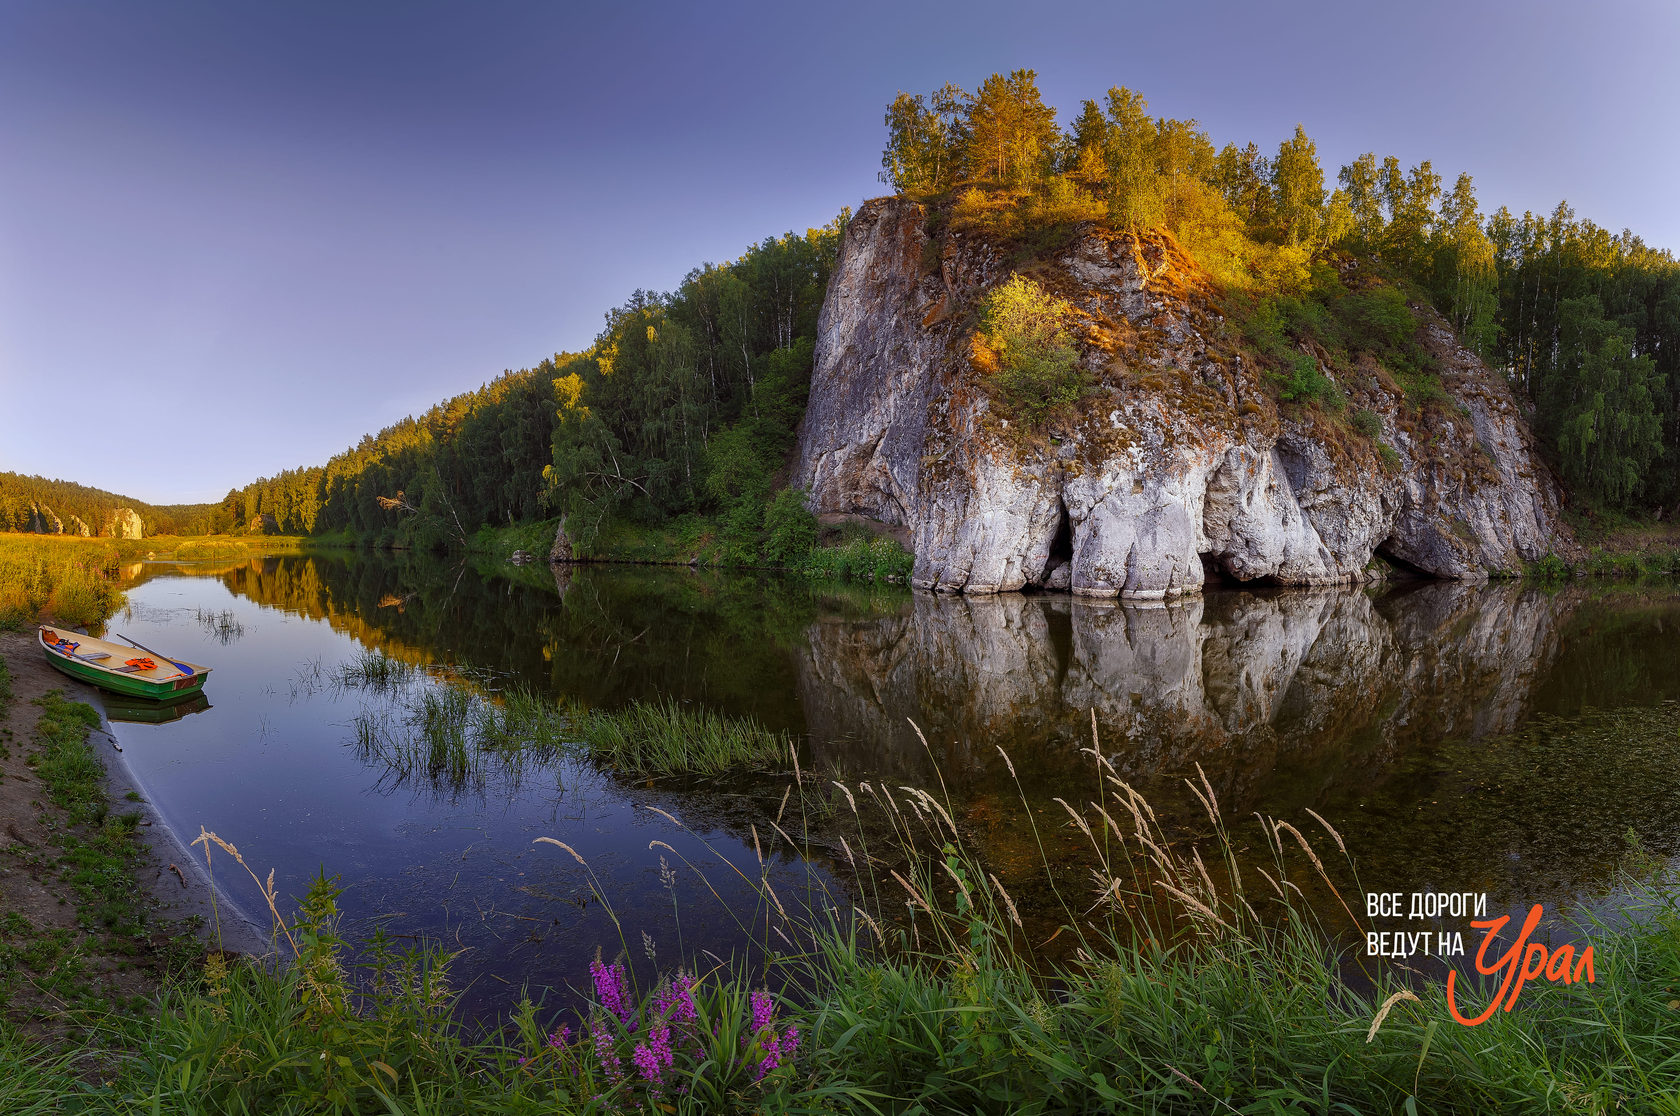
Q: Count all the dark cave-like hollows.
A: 3